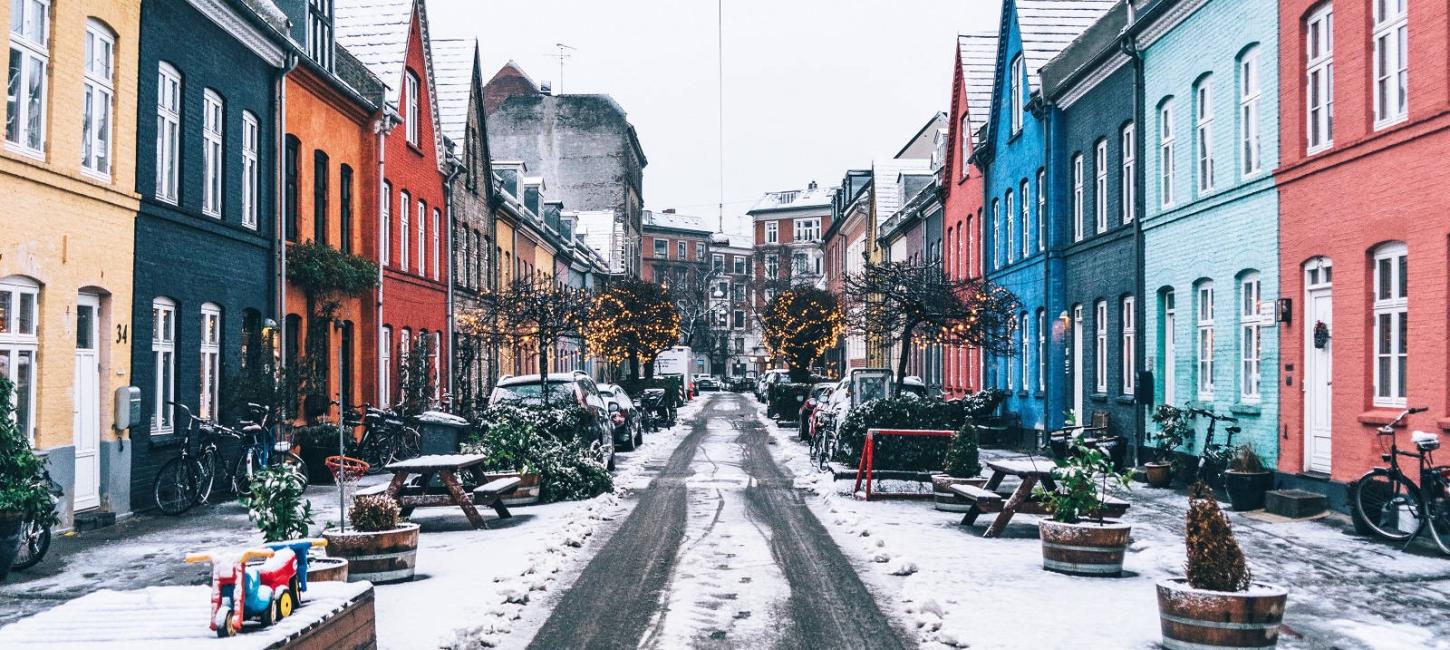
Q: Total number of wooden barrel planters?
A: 6